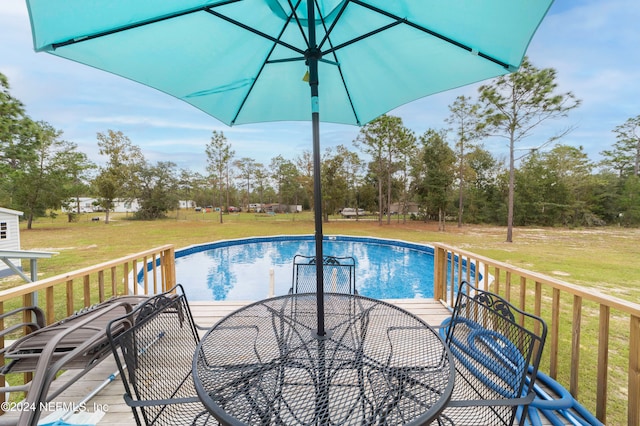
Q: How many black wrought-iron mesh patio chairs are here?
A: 3